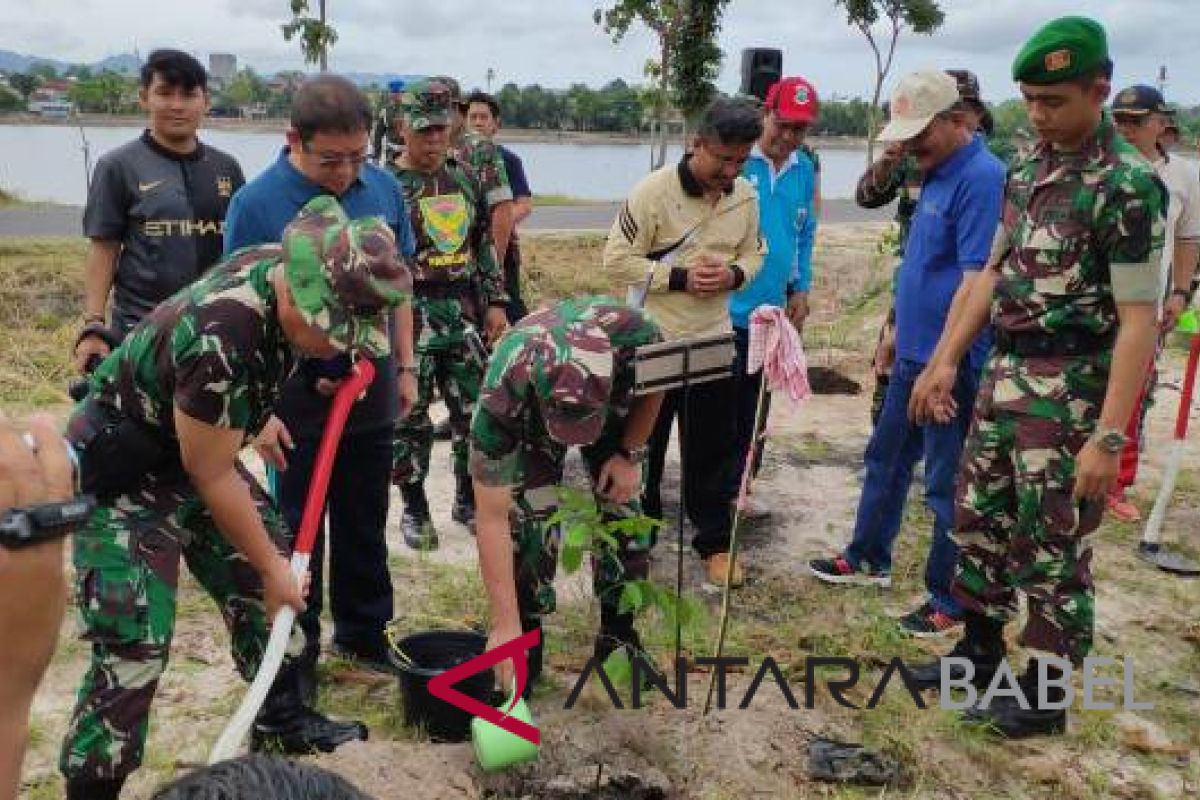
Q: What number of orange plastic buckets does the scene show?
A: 0